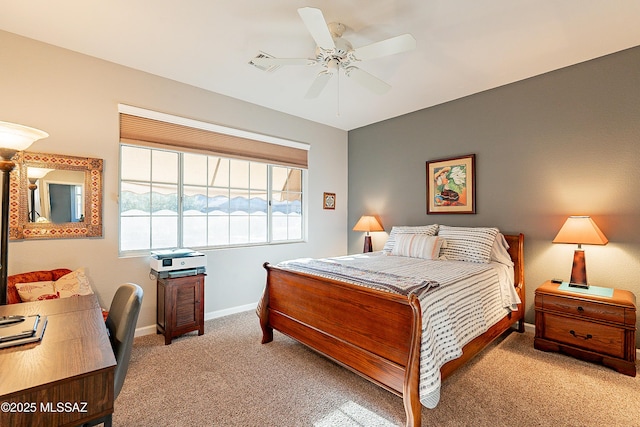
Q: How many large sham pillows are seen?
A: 2